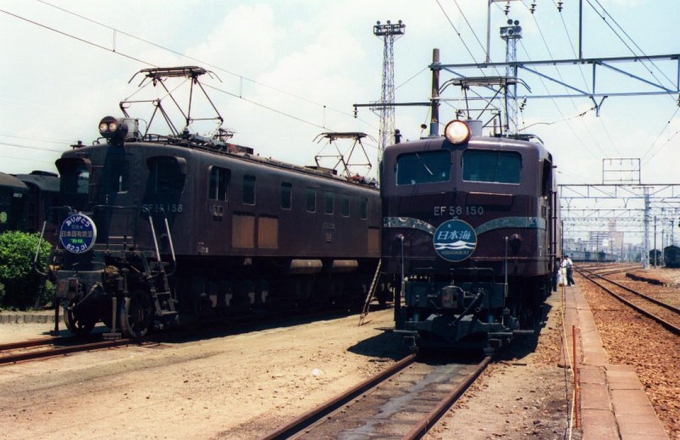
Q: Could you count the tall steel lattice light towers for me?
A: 2